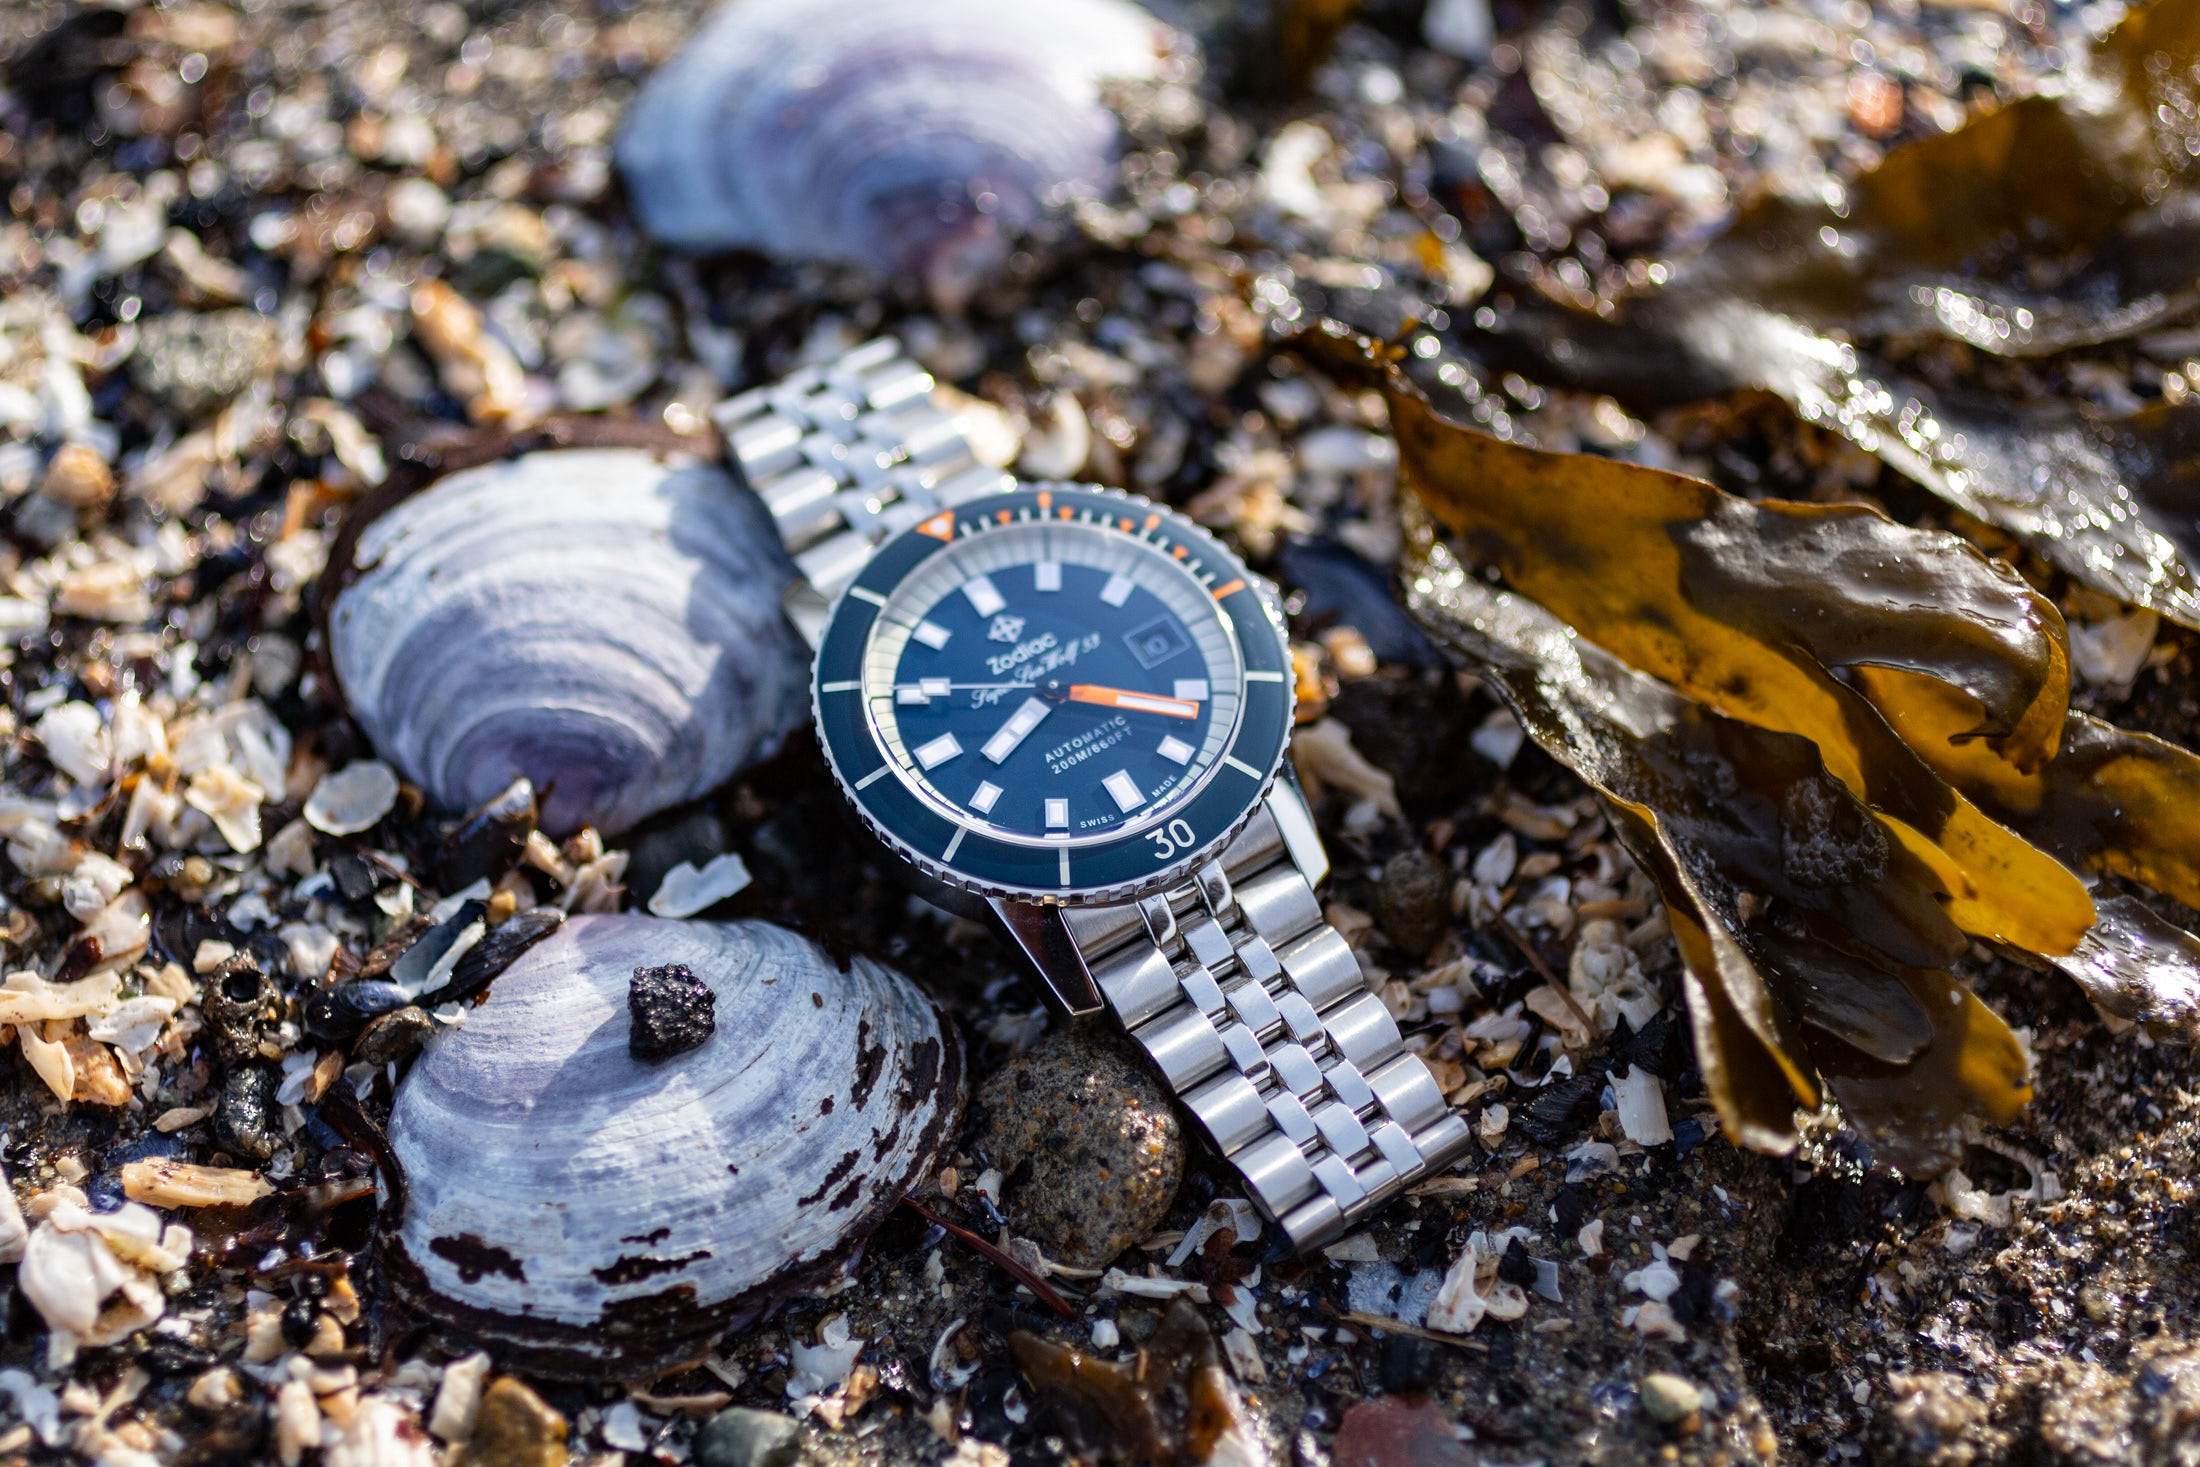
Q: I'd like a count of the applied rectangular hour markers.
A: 11